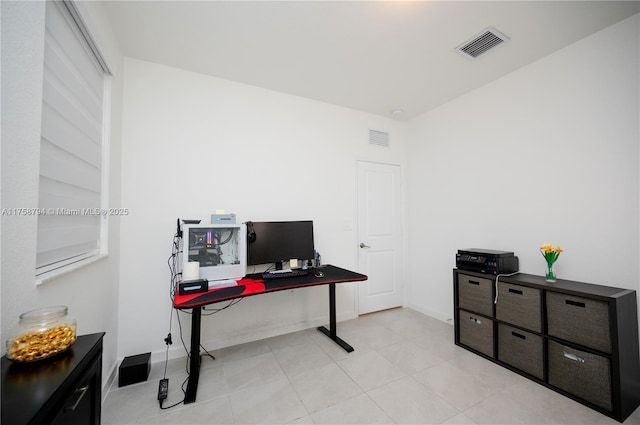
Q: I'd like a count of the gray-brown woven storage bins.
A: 6